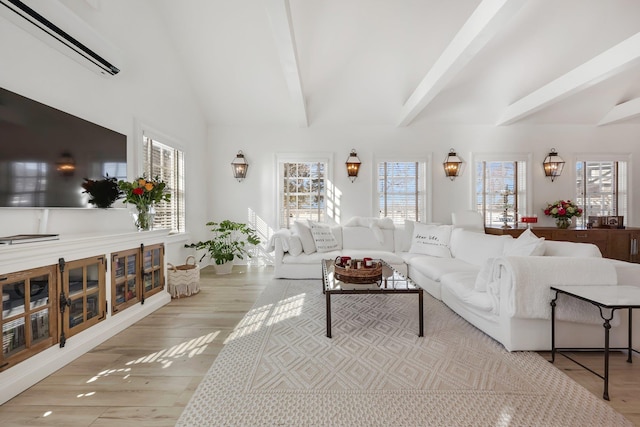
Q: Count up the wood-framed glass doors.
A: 4